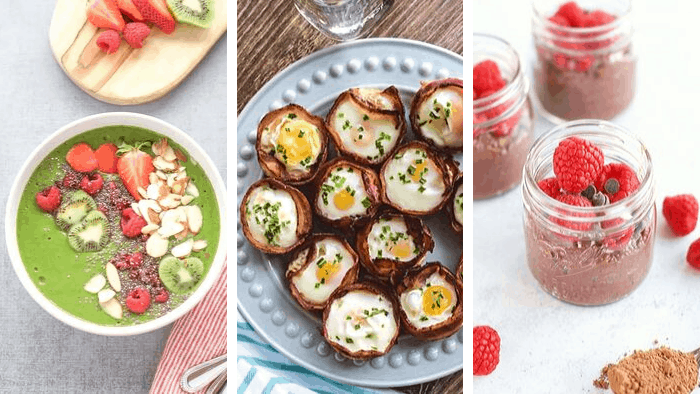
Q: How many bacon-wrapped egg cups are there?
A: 11